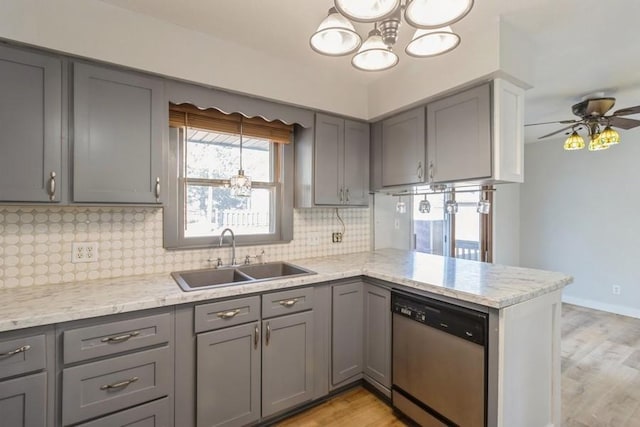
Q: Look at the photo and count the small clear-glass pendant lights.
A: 5